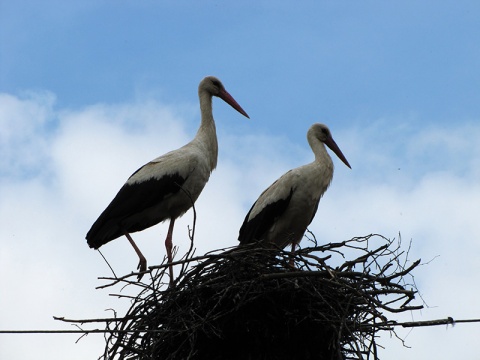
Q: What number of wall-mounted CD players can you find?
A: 0